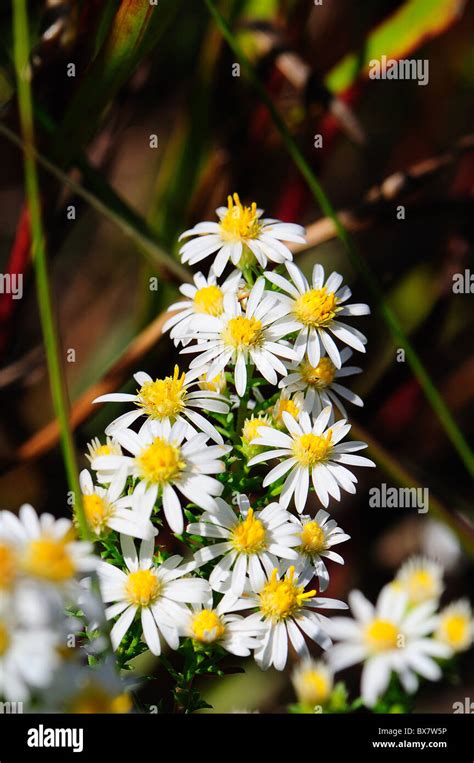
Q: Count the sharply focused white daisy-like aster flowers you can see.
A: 14